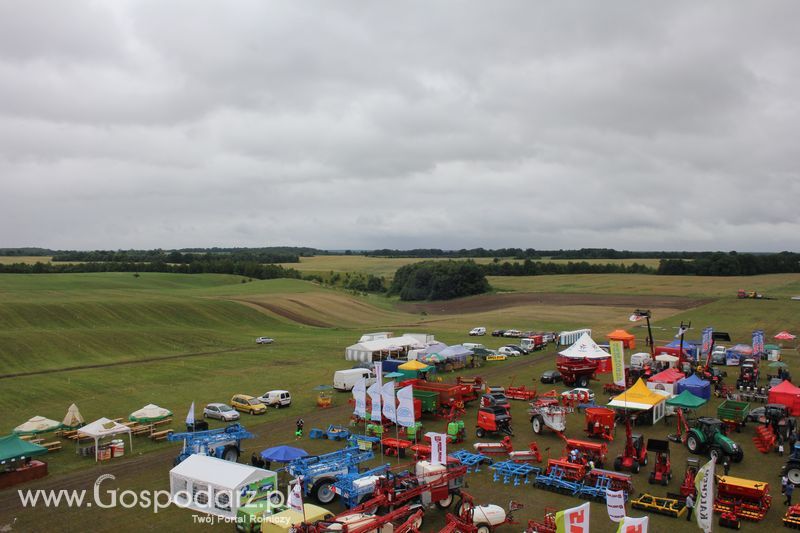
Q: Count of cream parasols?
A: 3